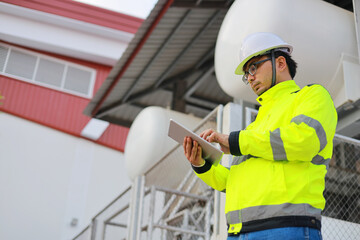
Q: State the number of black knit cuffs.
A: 2